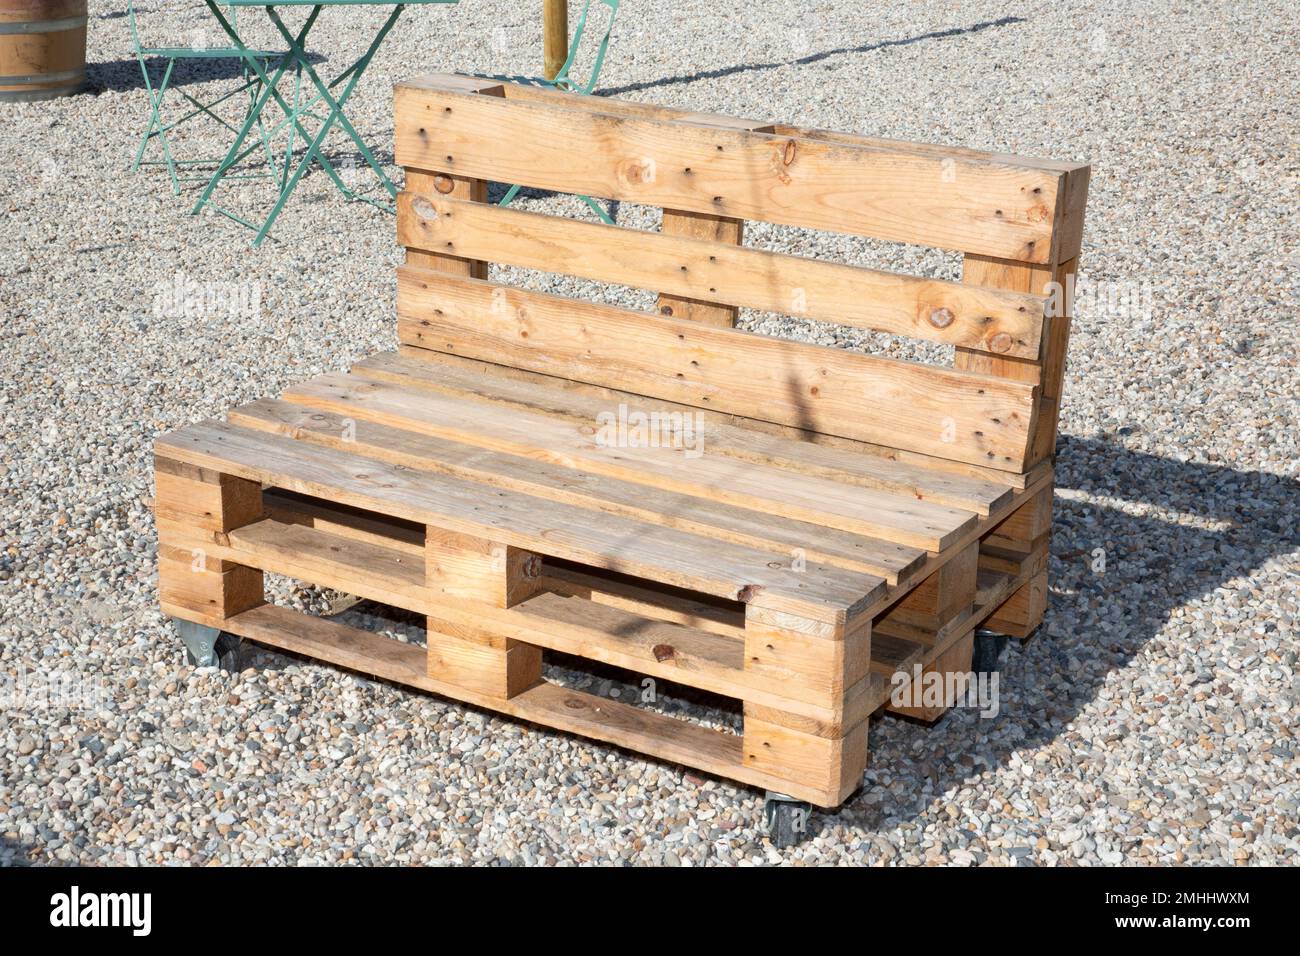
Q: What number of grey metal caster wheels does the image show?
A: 3